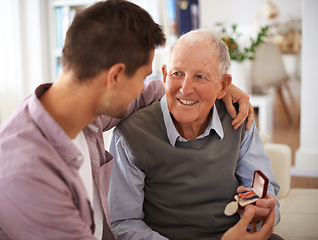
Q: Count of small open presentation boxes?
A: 1